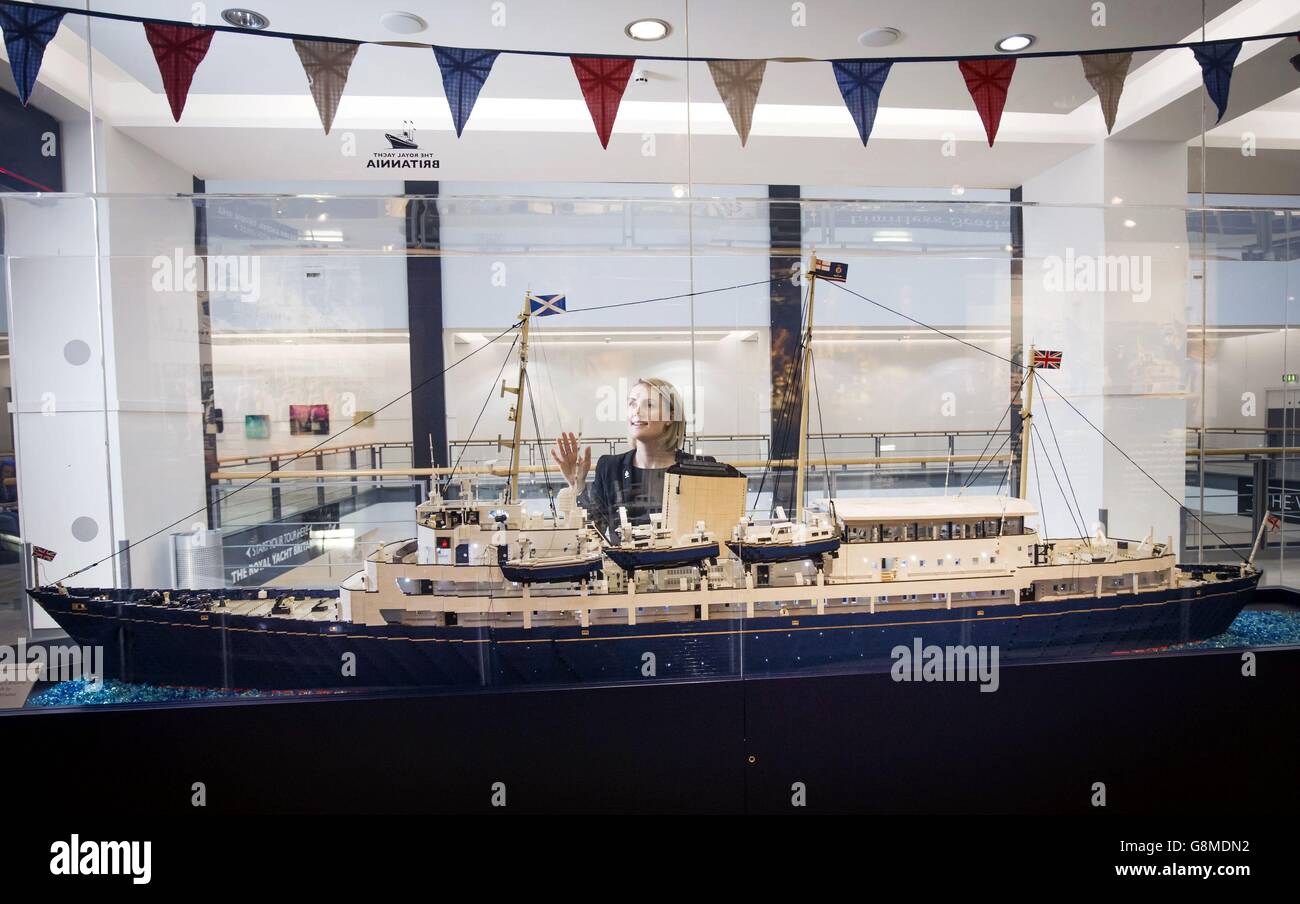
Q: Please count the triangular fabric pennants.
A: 10